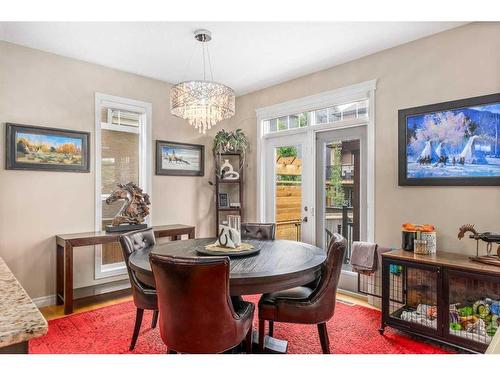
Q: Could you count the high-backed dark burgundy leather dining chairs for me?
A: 4